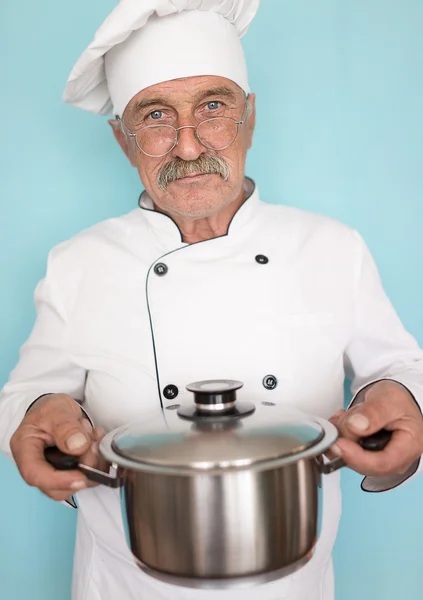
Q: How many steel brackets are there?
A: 2